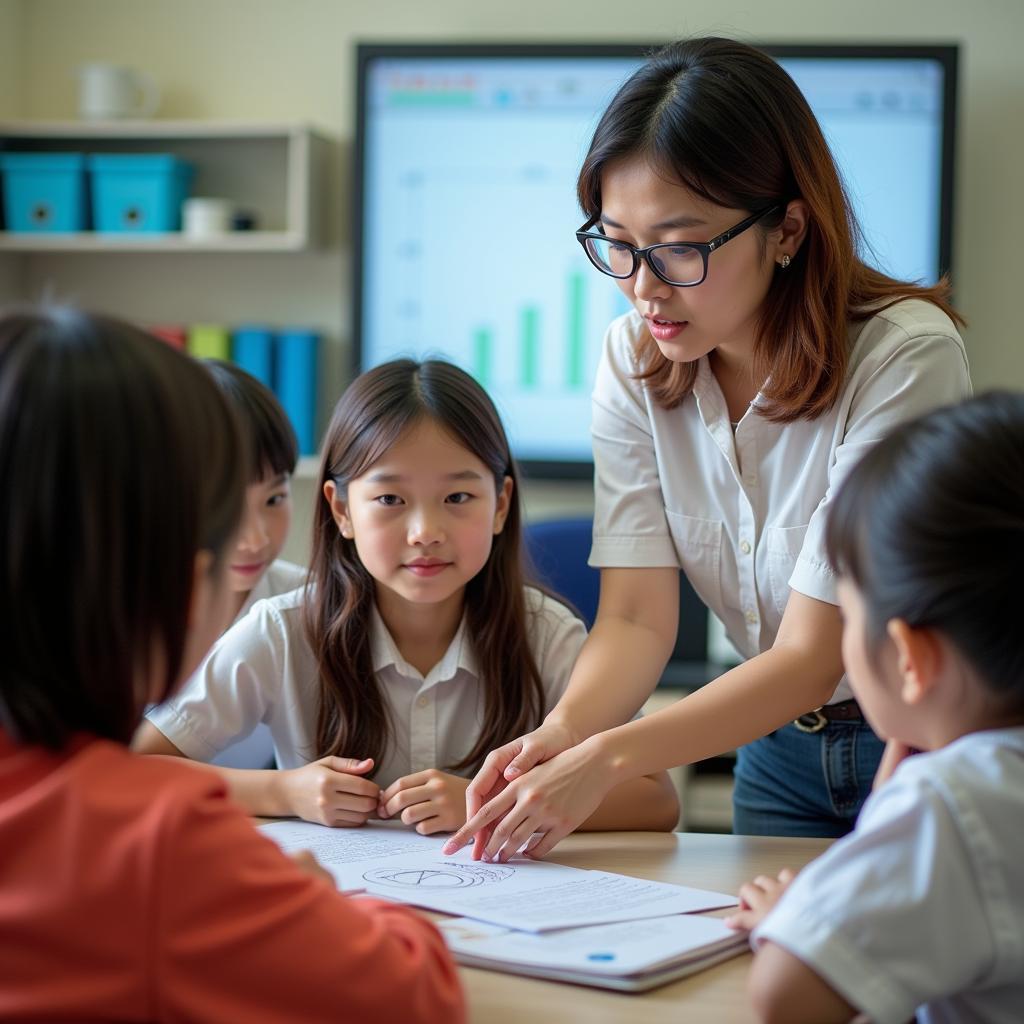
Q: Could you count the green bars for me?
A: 3